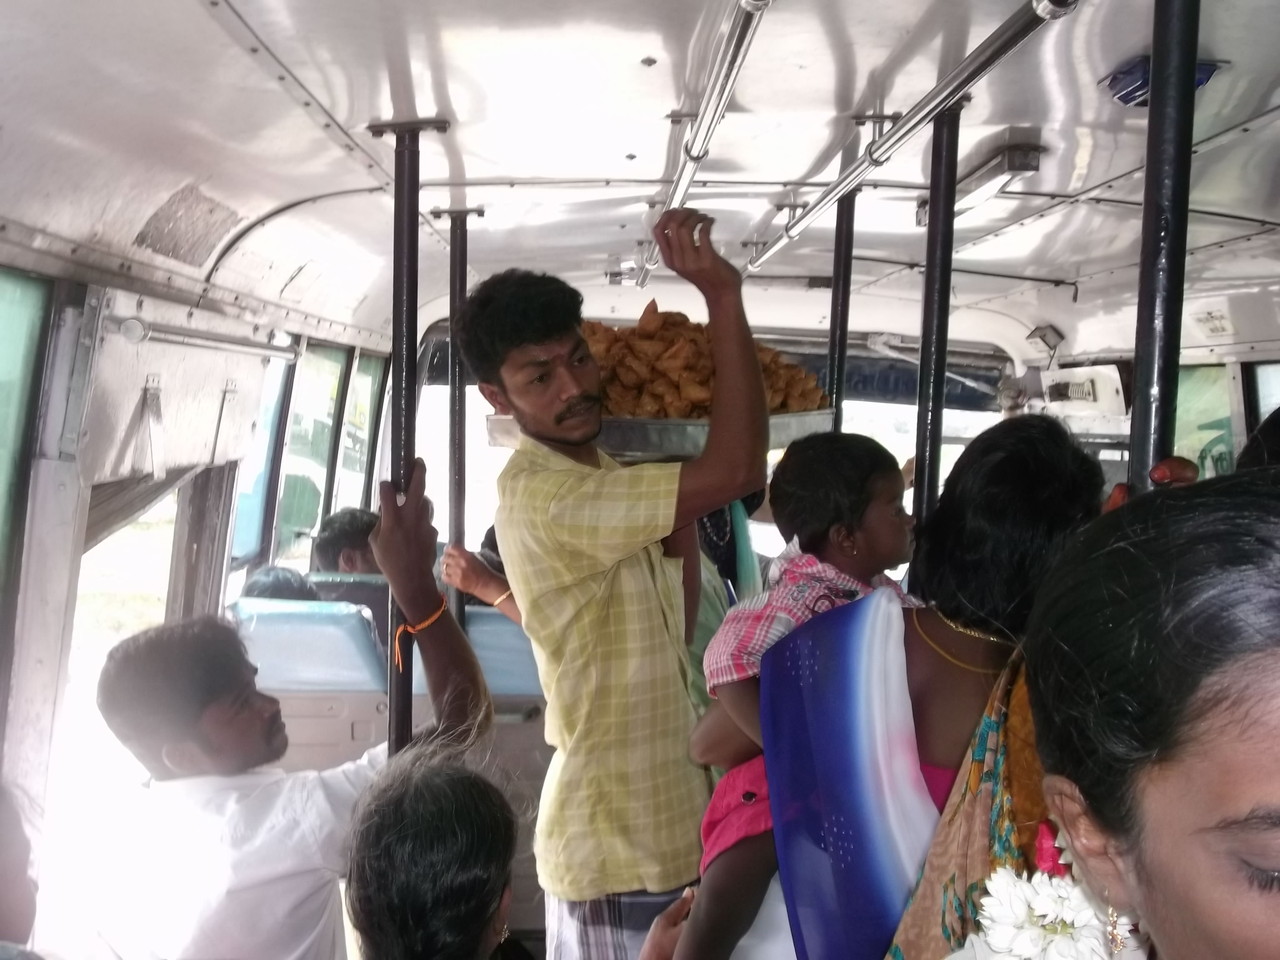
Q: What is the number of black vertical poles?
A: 5